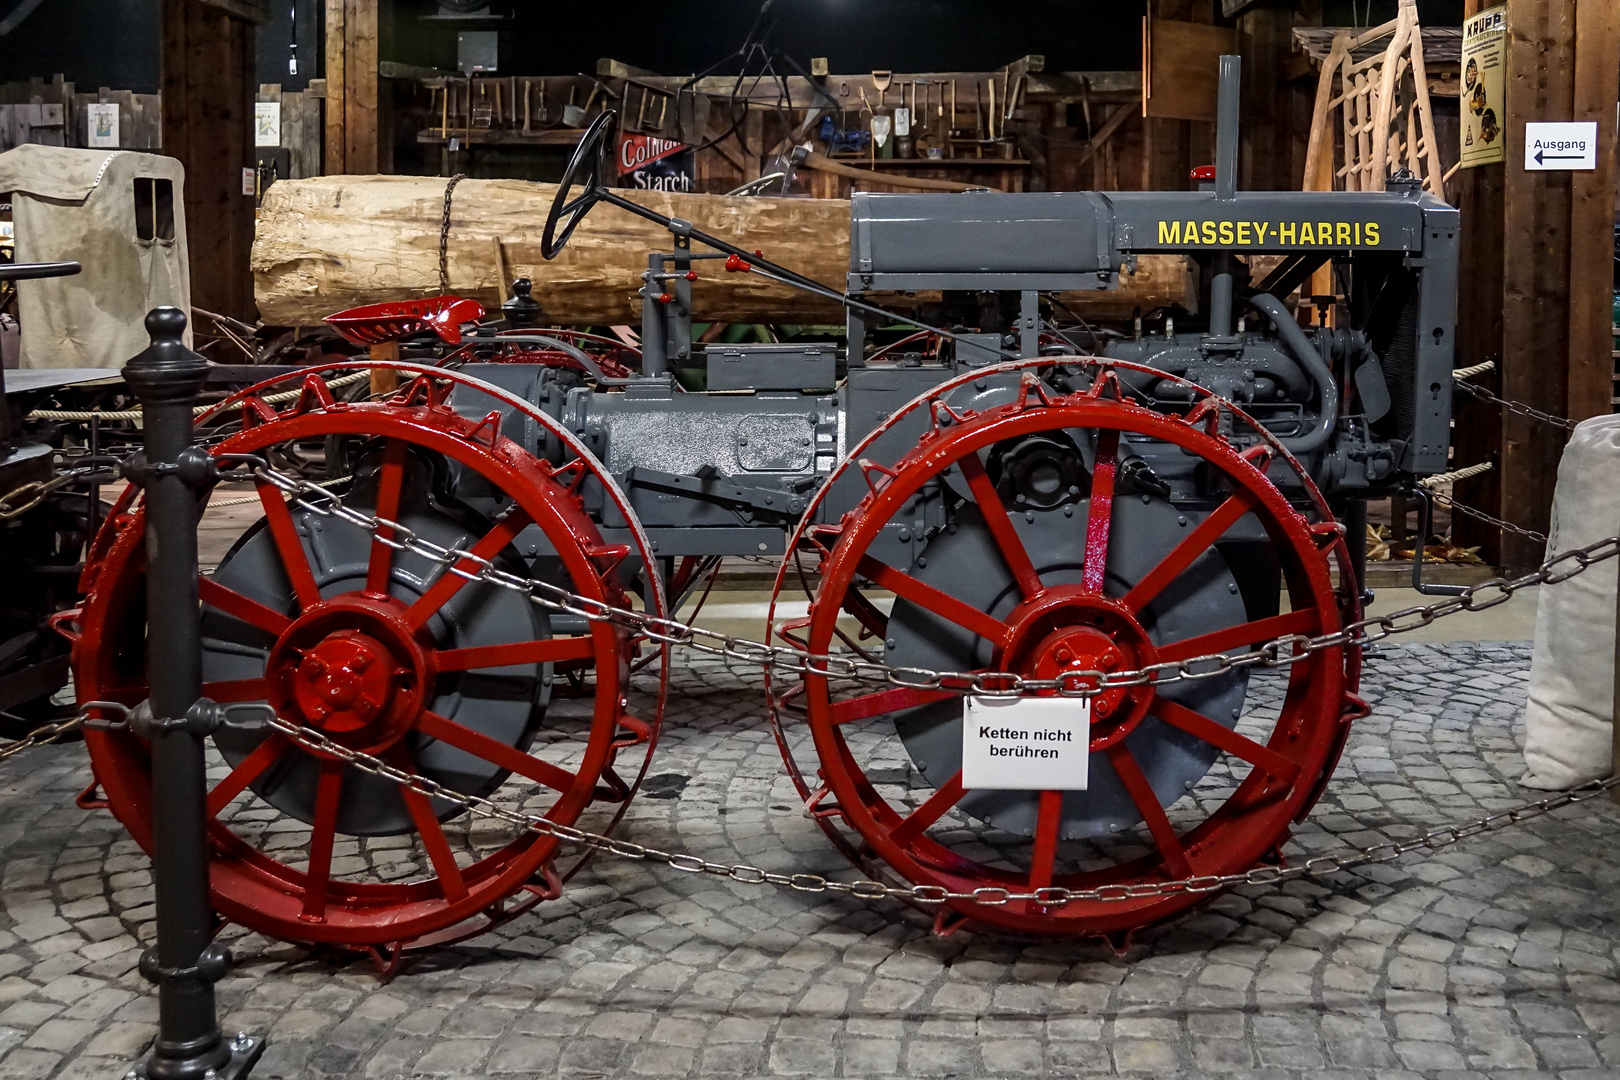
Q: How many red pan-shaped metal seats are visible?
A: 1